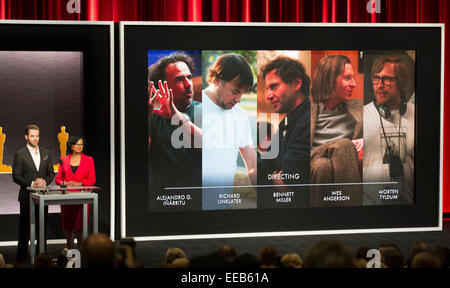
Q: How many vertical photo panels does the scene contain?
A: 5